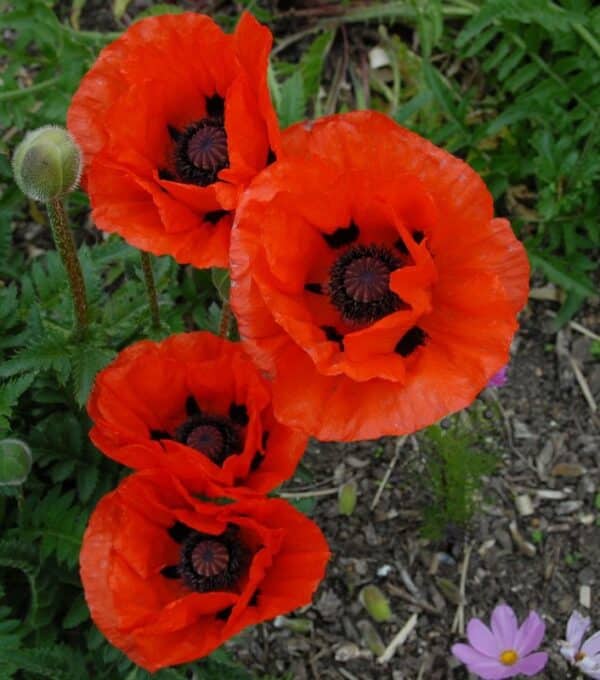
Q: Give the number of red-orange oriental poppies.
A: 4